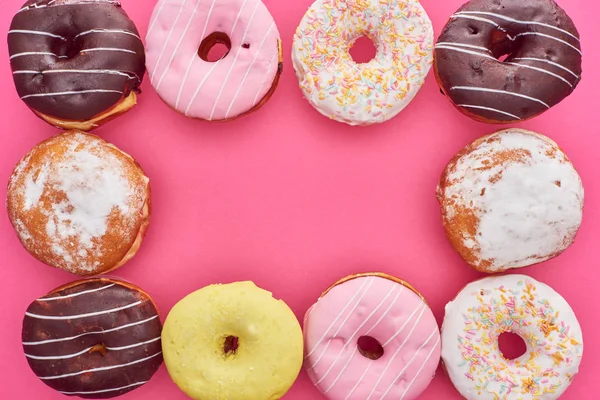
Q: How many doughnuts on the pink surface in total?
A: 10